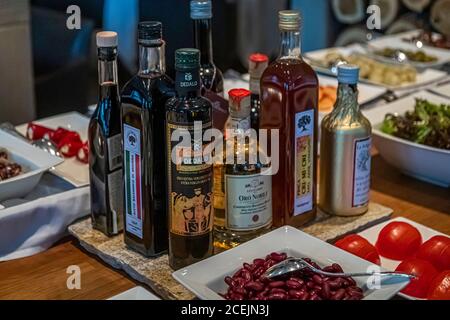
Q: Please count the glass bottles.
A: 8